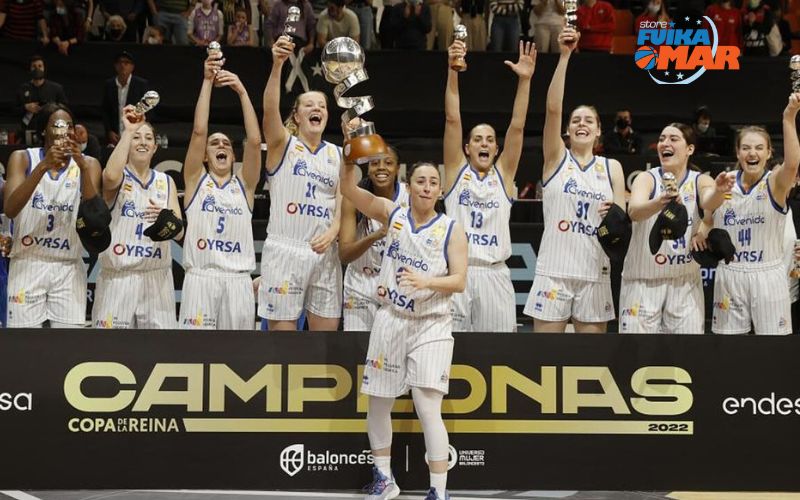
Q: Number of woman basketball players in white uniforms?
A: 10